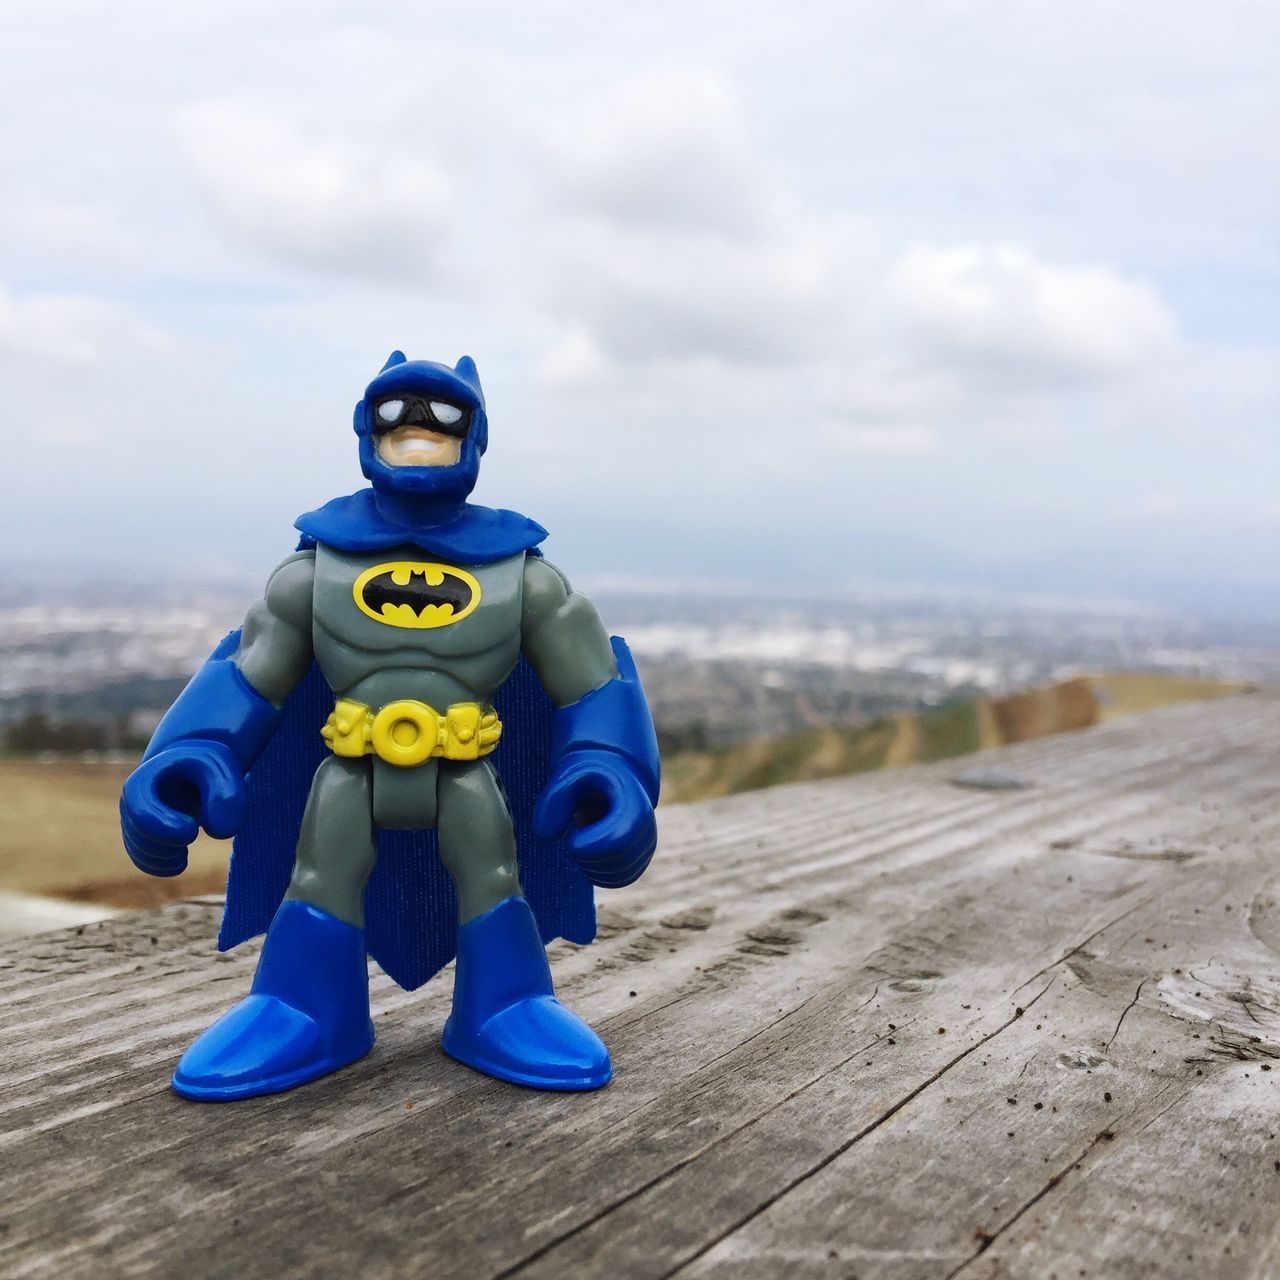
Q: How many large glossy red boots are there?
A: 0